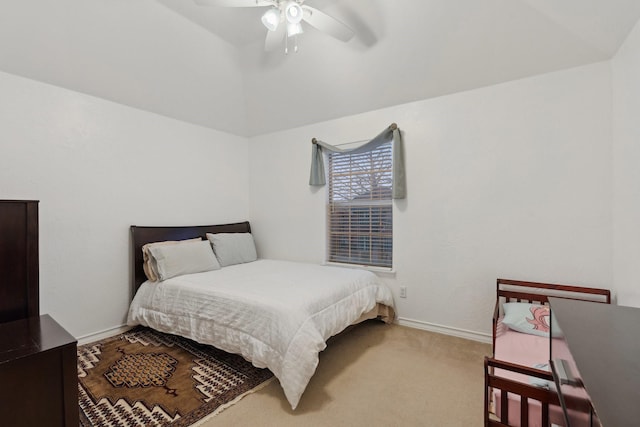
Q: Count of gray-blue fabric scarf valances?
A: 1